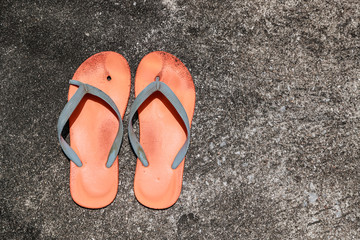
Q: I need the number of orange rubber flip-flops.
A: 2